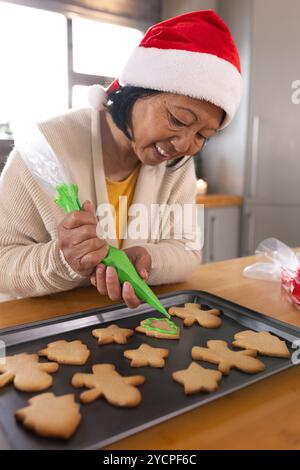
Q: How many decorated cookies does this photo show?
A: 1